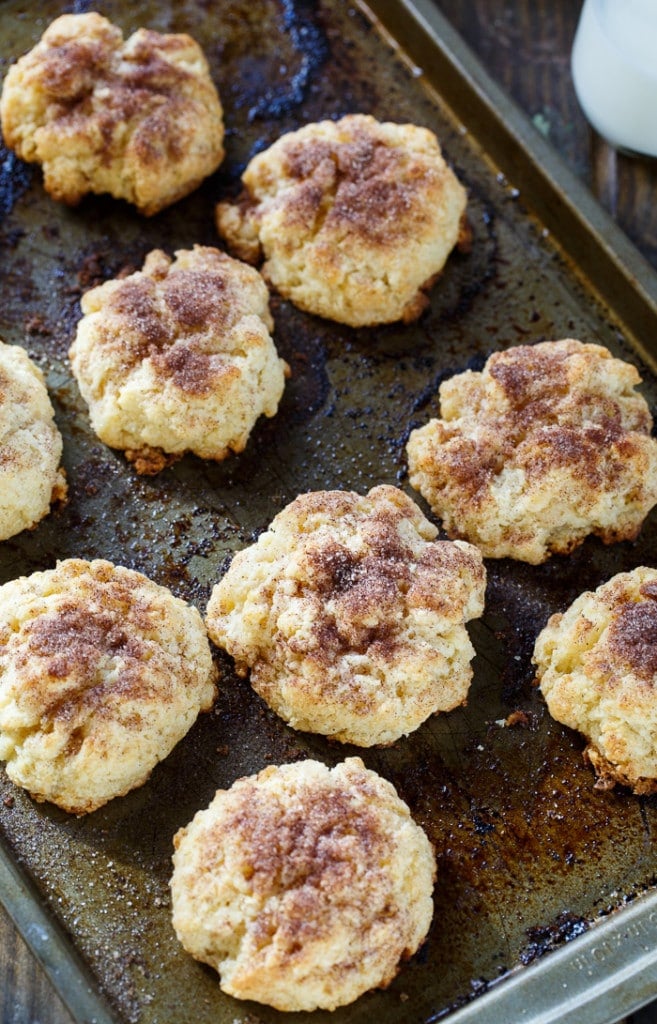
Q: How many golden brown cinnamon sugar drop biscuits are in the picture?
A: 9